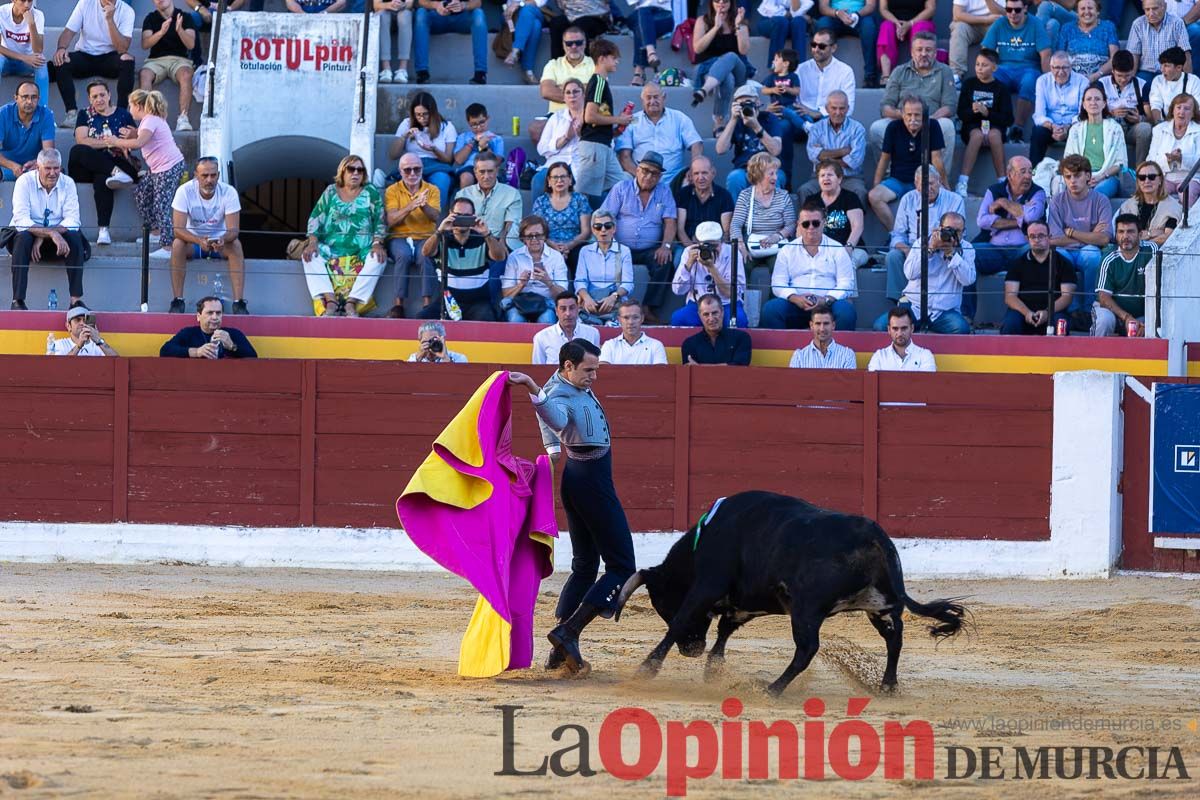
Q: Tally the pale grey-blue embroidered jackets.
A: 1